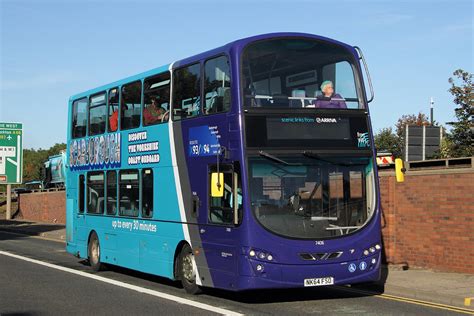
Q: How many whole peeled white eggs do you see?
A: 0